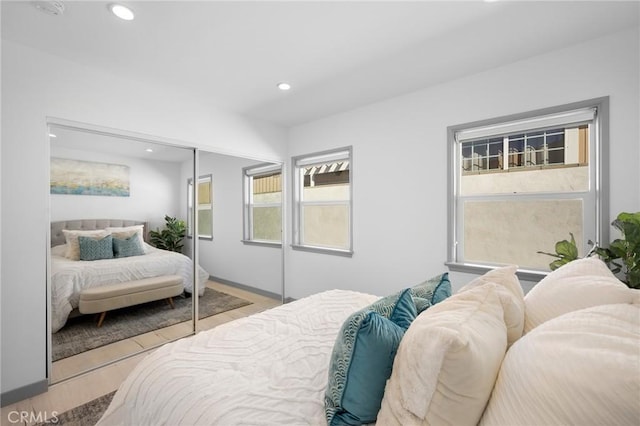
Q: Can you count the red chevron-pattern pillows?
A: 0